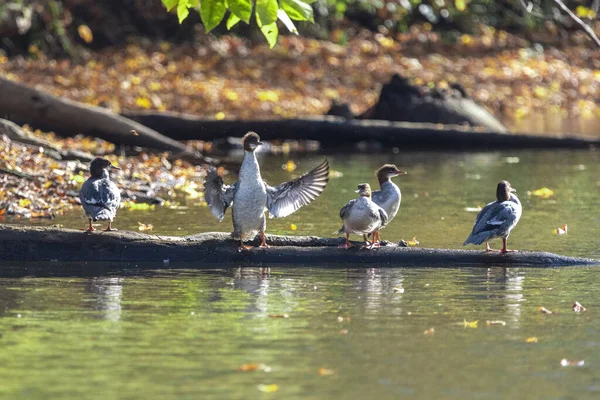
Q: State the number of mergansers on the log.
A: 5